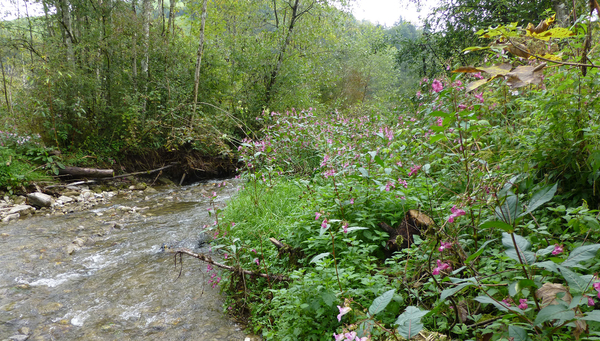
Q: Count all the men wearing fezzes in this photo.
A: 0